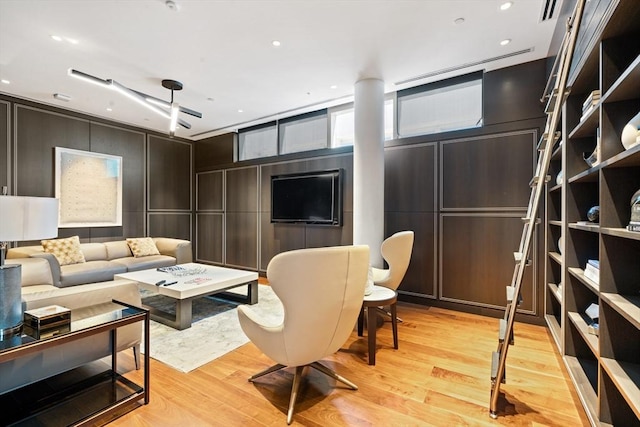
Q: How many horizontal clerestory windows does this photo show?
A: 4